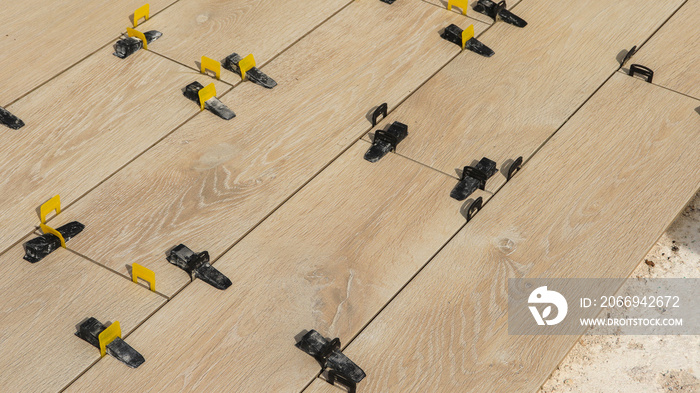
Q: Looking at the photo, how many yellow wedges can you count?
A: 11